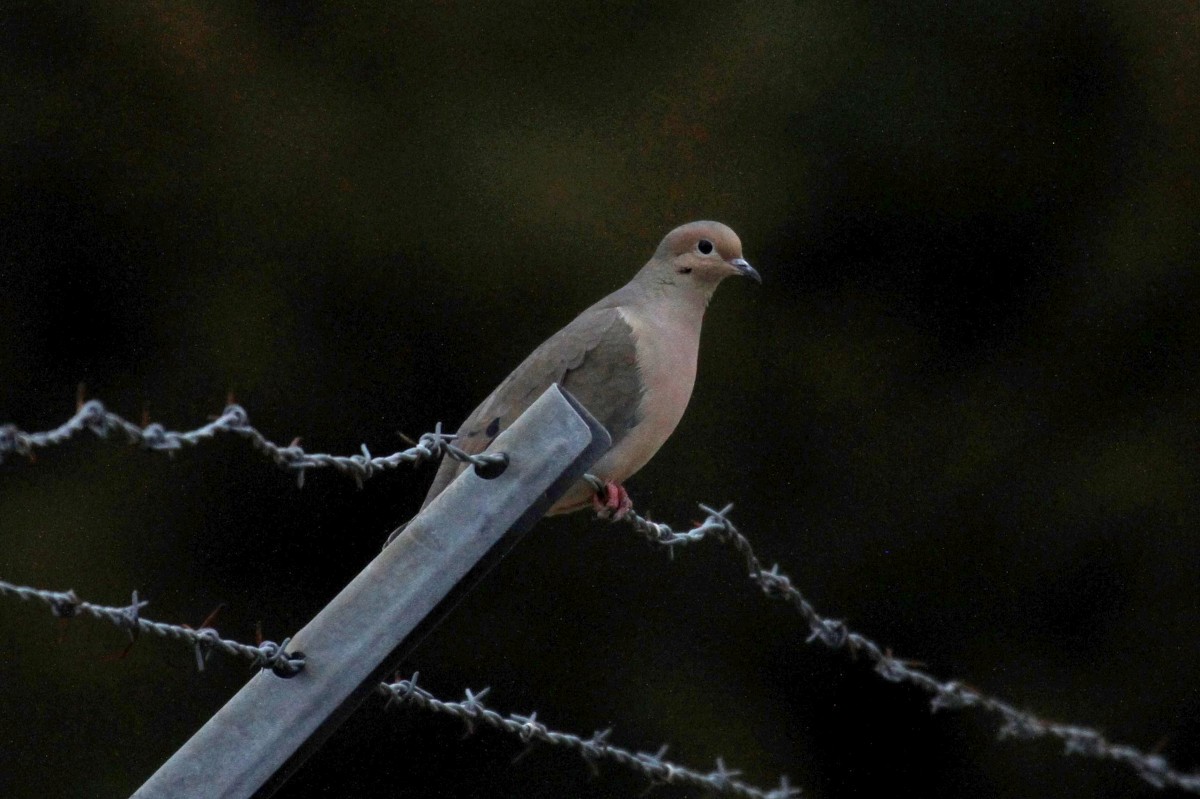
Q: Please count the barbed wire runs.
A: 2